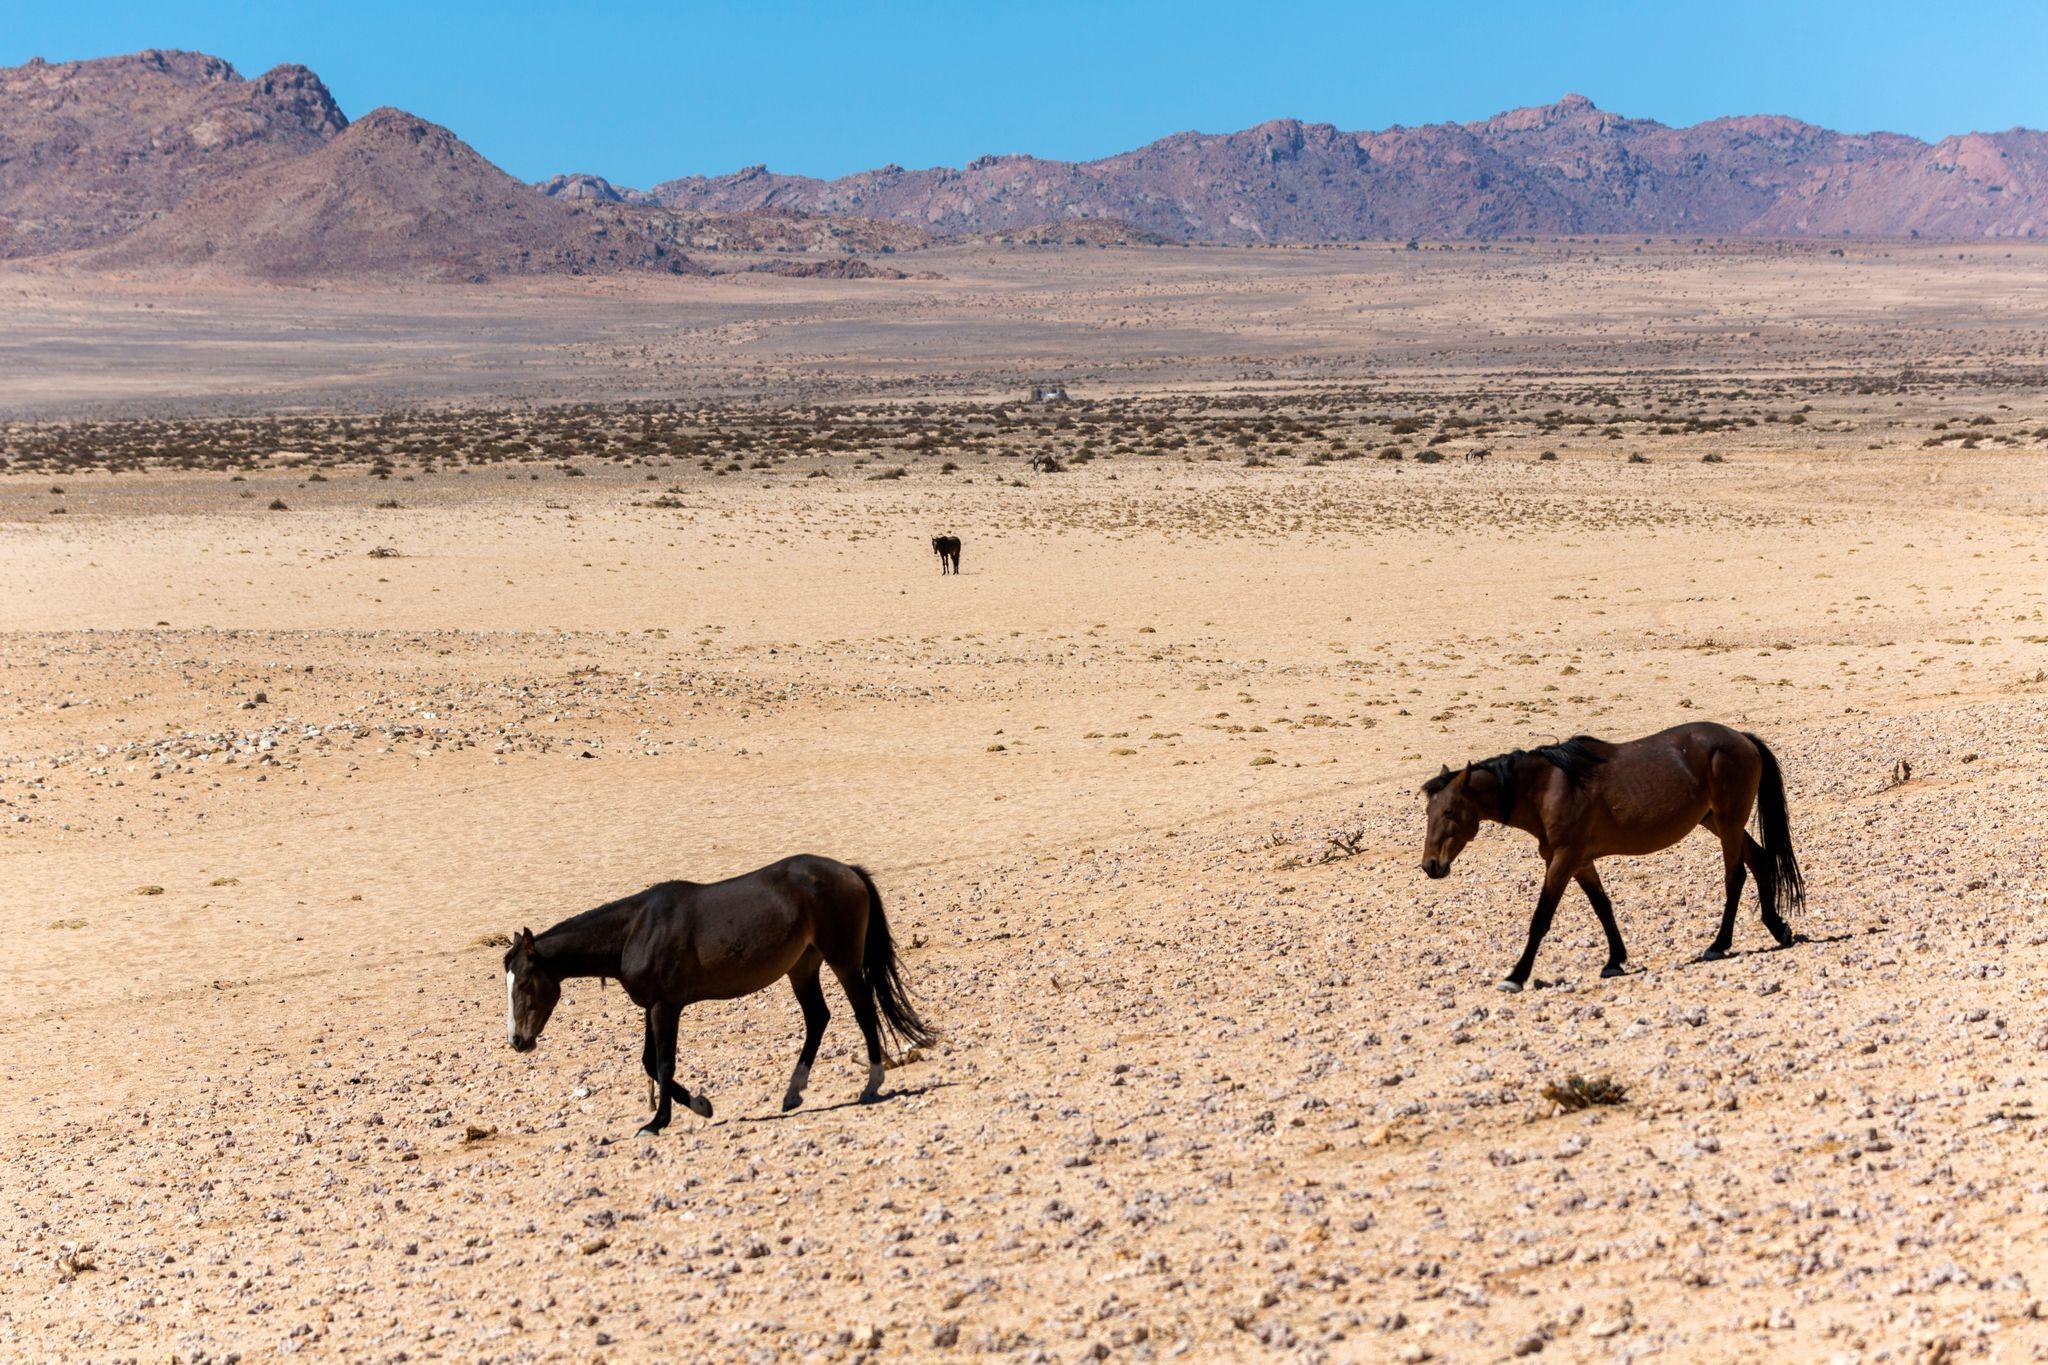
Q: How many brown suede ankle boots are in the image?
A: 0